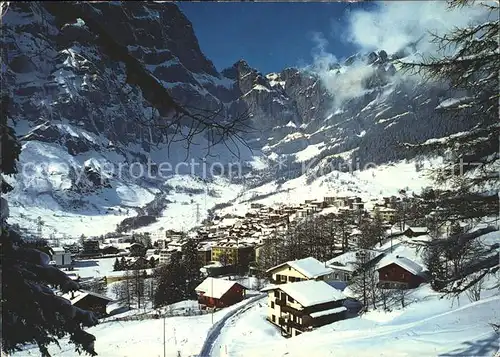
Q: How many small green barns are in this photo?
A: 0